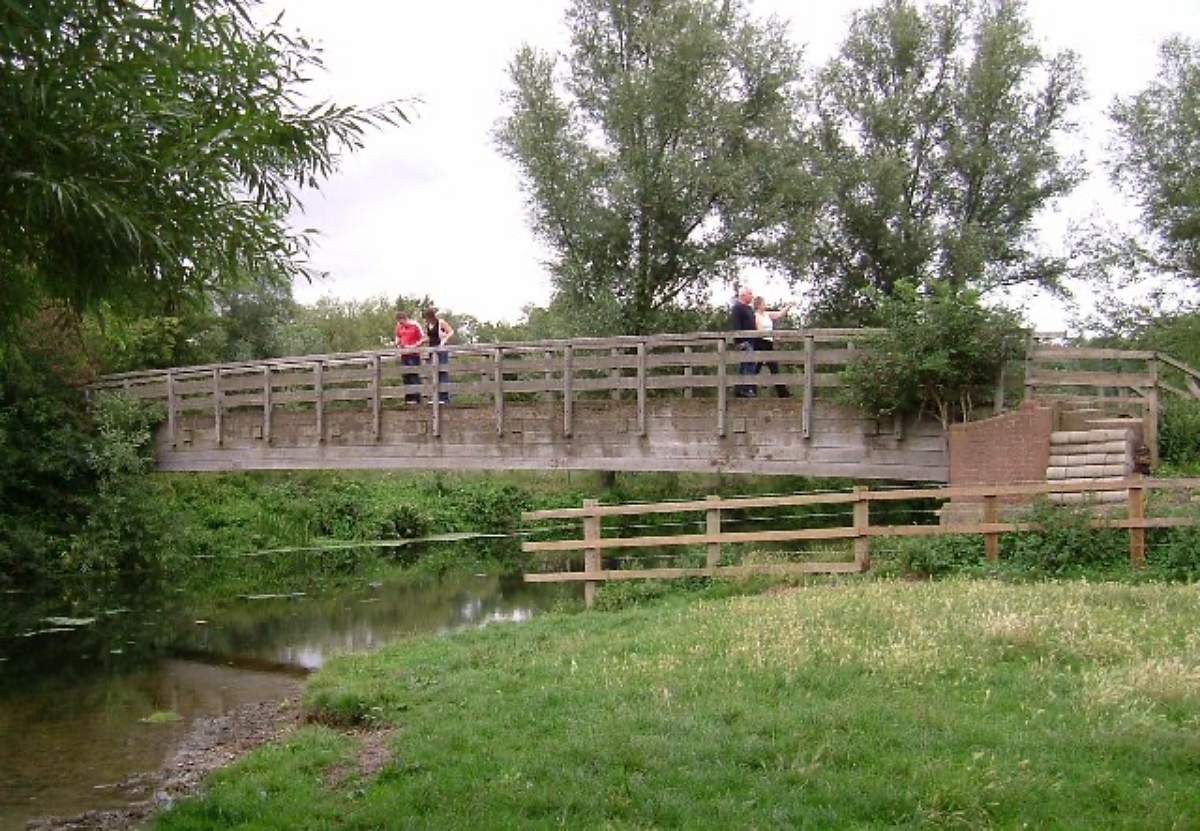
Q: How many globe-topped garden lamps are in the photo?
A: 0